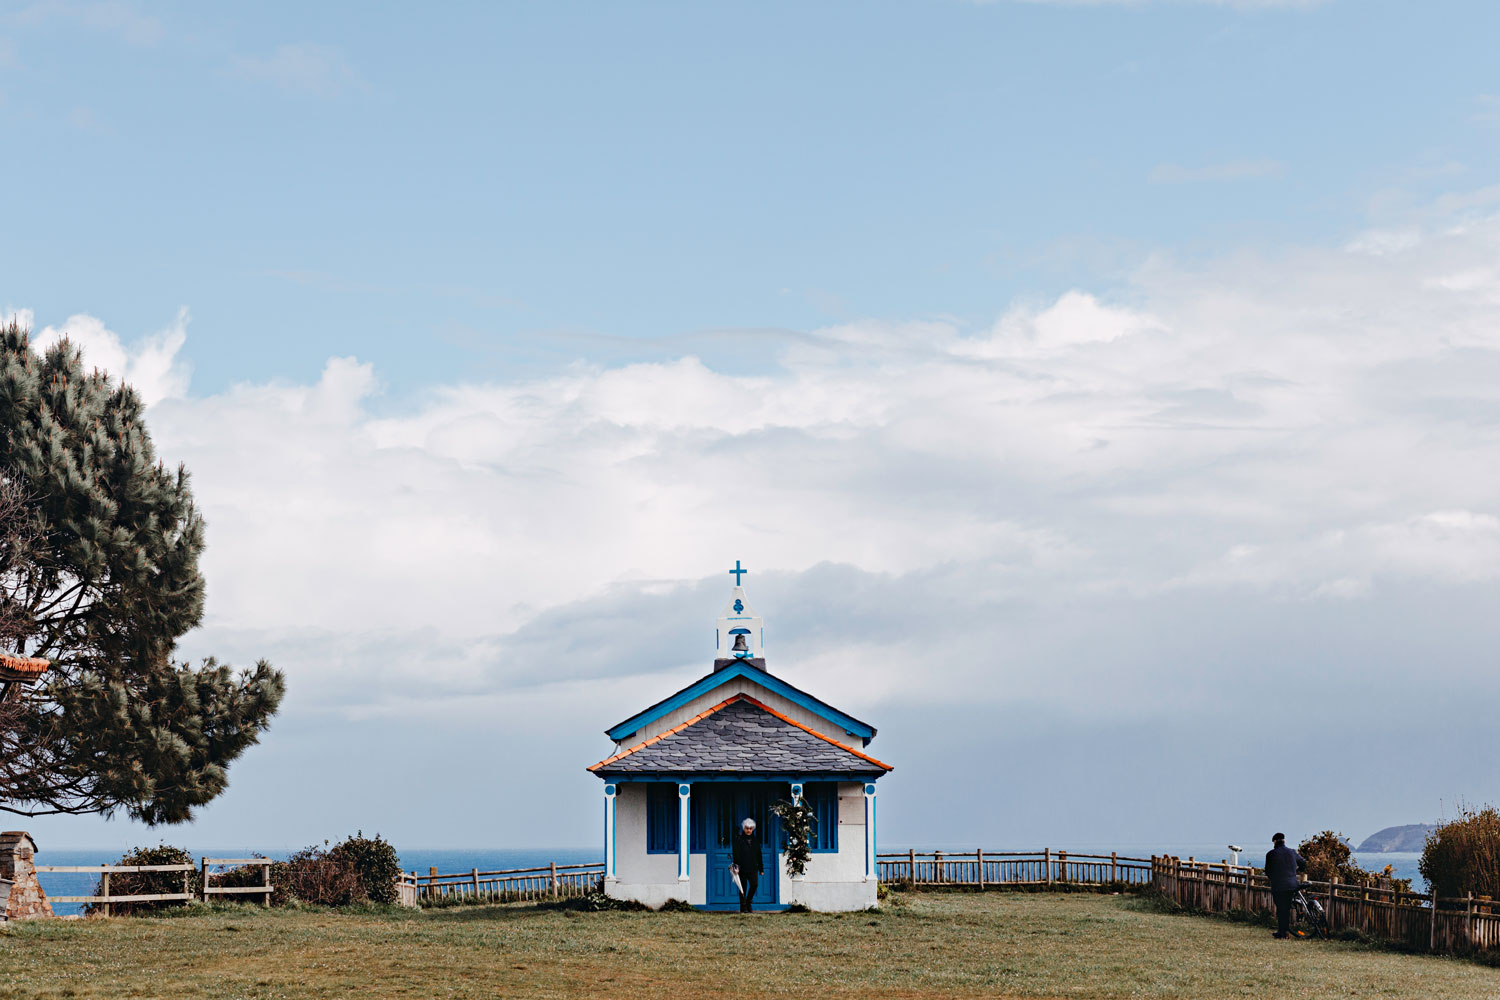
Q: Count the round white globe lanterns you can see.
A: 0